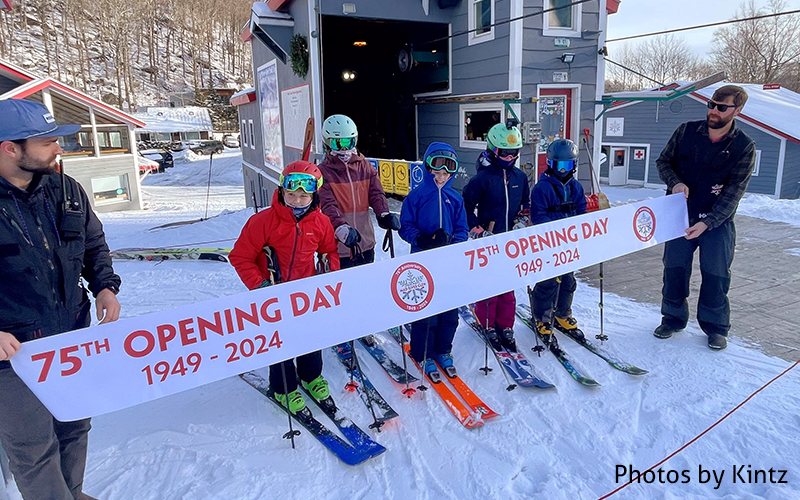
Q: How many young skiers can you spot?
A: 5